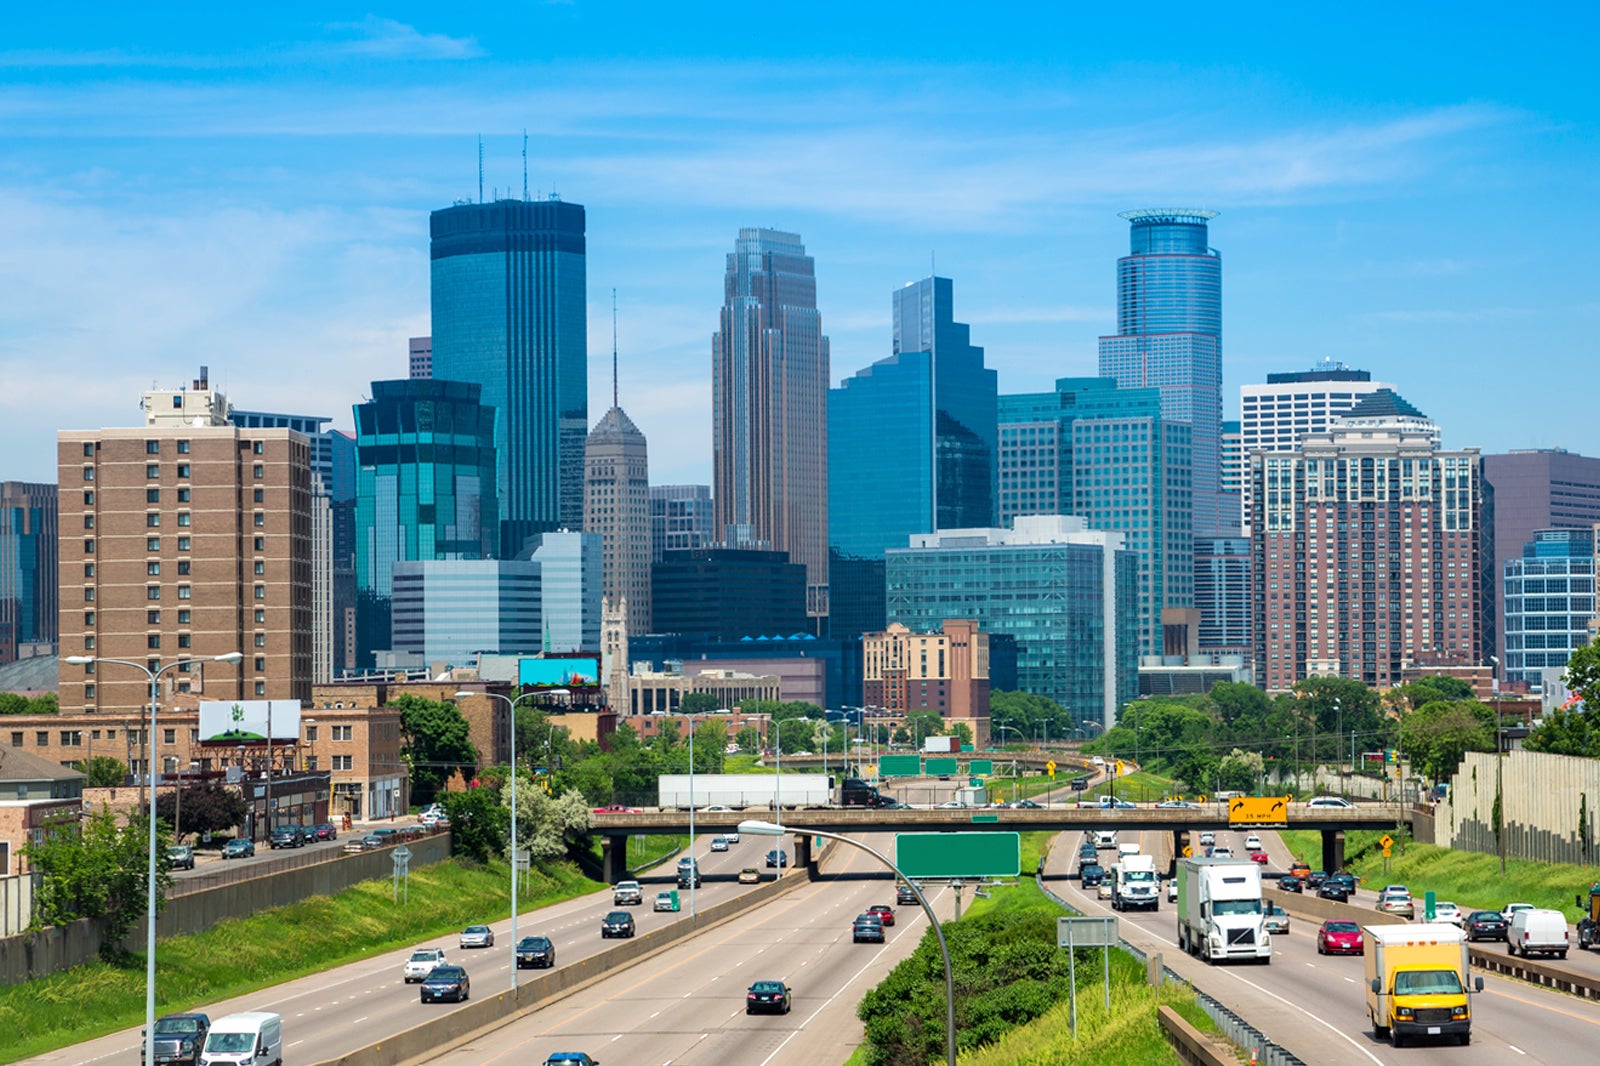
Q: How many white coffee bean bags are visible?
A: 0